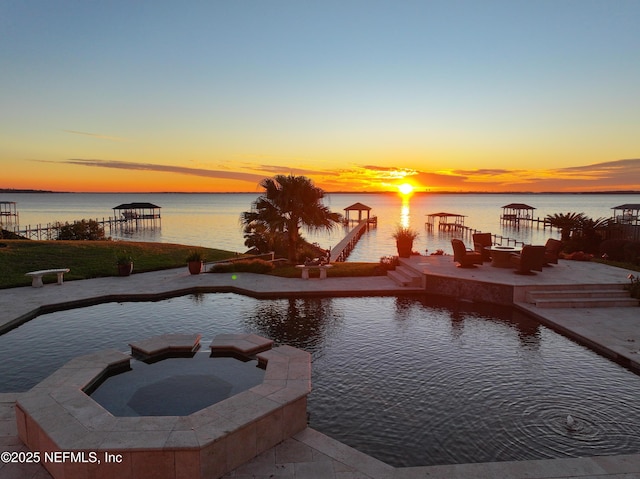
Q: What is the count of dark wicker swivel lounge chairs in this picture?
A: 4